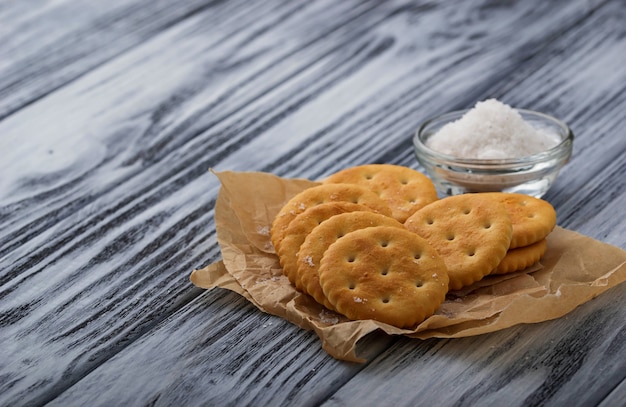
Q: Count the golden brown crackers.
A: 8